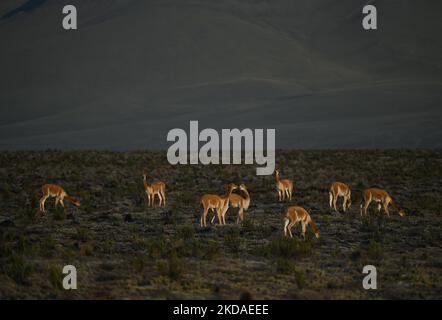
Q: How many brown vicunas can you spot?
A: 8